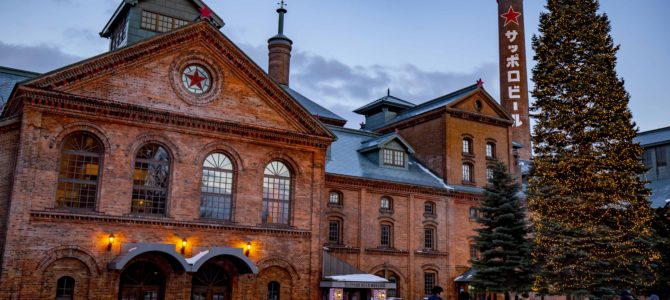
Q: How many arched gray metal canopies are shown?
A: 2